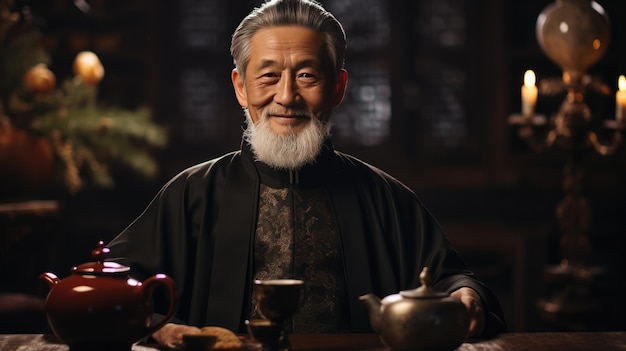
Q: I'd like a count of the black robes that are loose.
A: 1